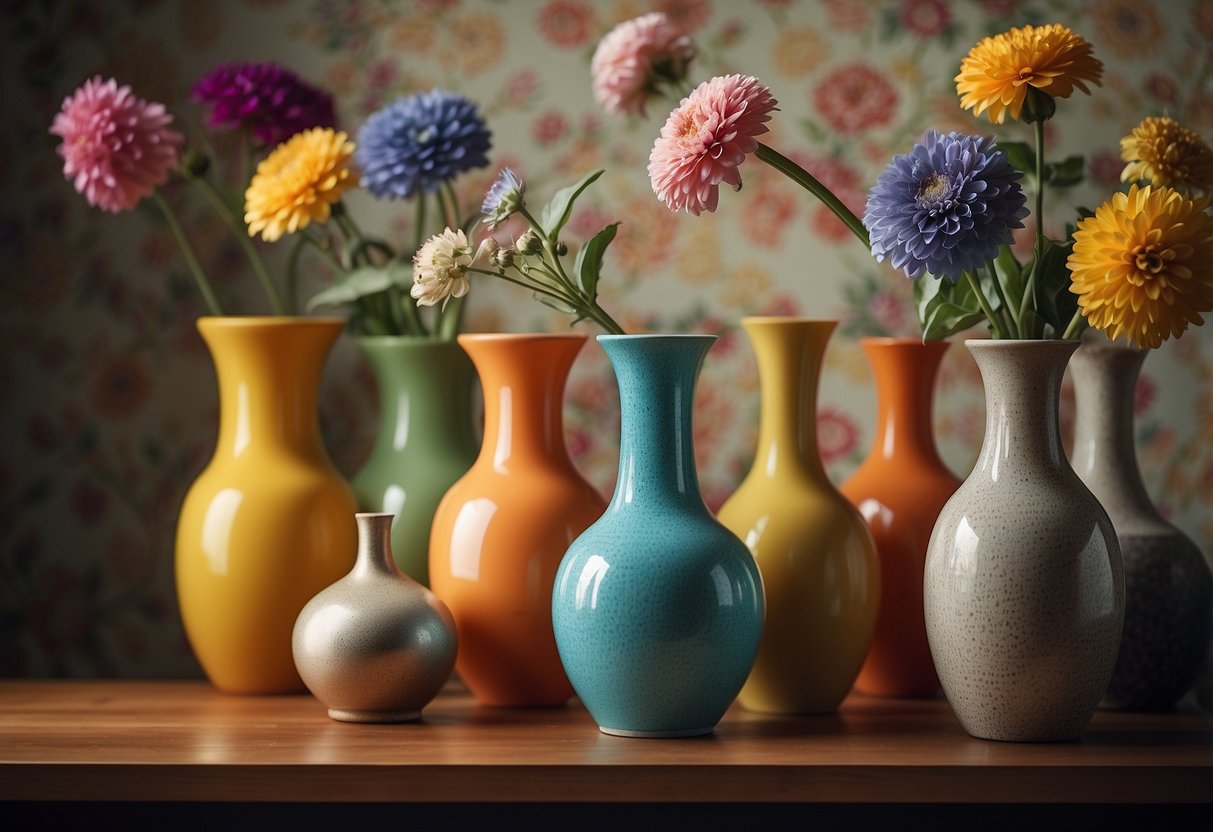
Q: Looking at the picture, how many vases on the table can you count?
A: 9